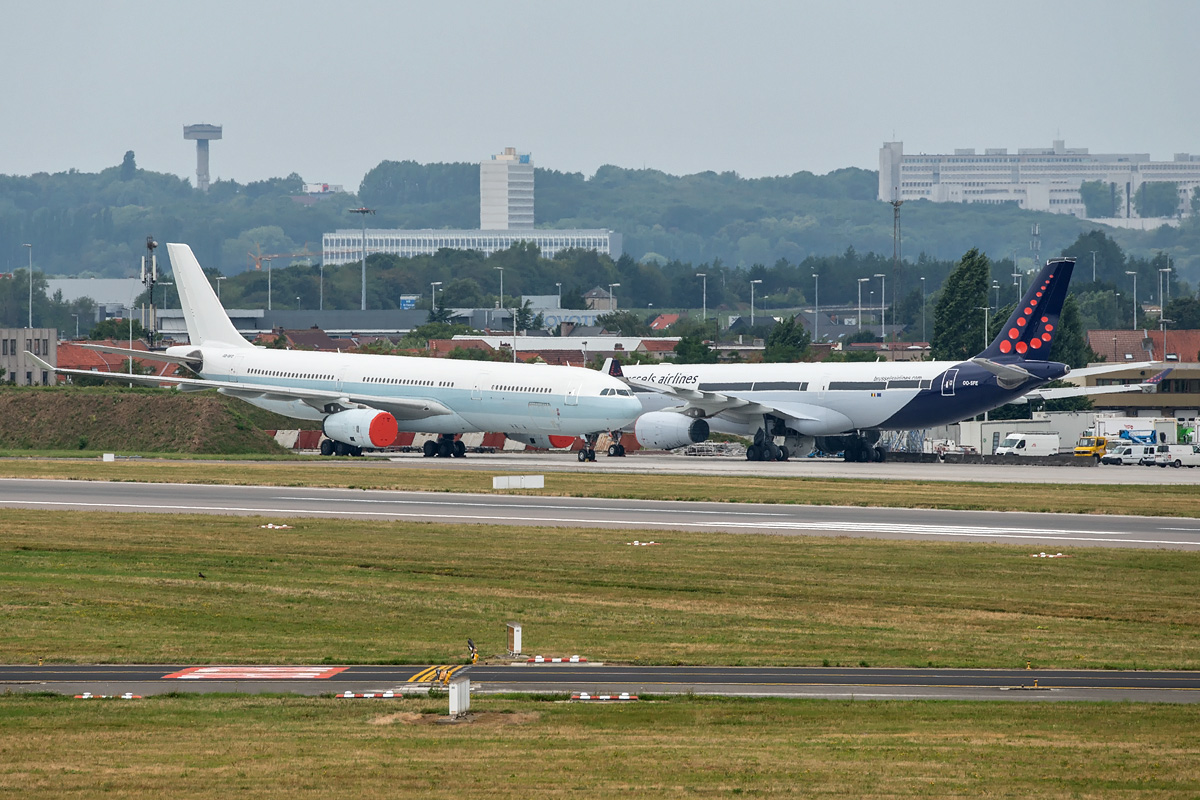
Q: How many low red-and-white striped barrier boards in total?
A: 4